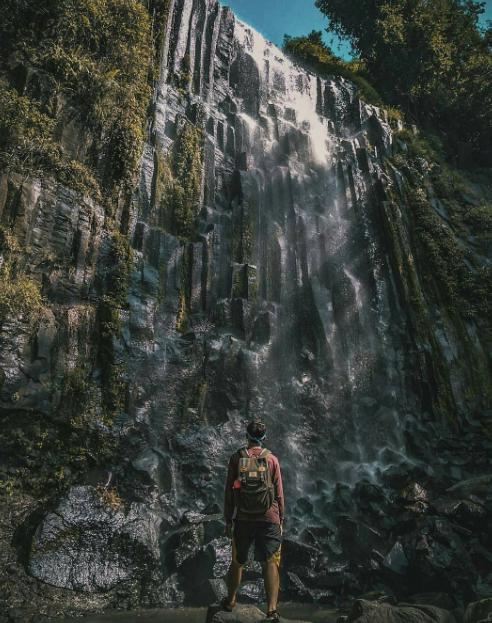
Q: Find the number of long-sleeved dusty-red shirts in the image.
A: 1